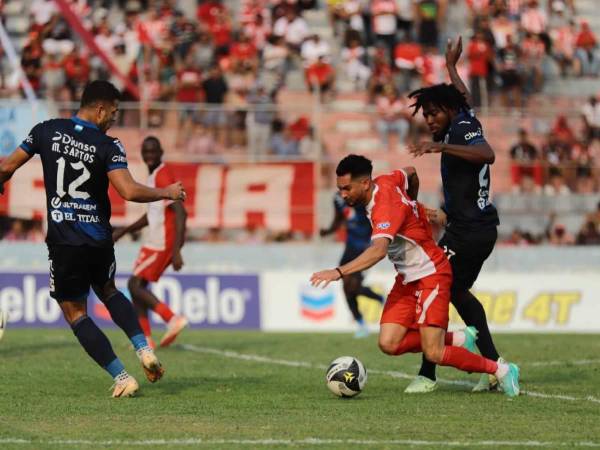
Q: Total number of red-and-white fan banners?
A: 1